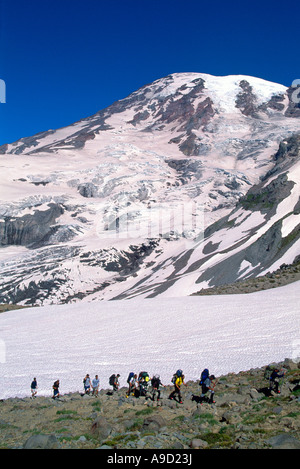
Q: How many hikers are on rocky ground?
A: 11